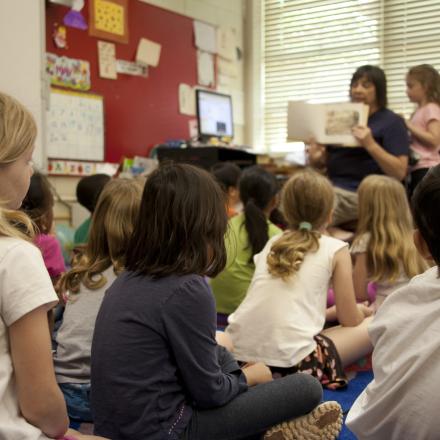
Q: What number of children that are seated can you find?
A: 10